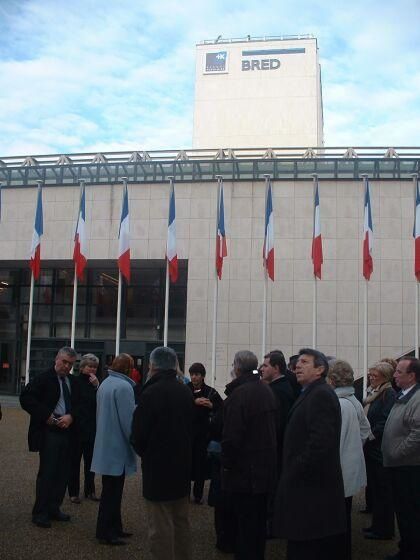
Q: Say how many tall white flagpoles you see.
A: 9